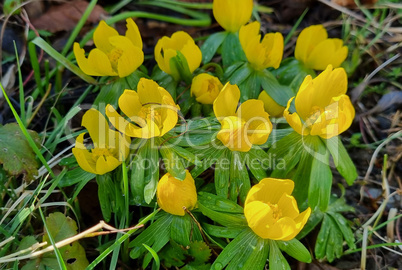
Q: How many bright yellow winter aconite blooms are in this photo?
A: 13